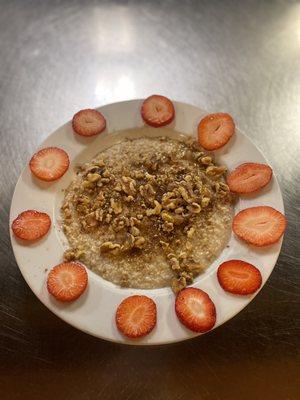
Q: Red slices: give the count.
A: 11